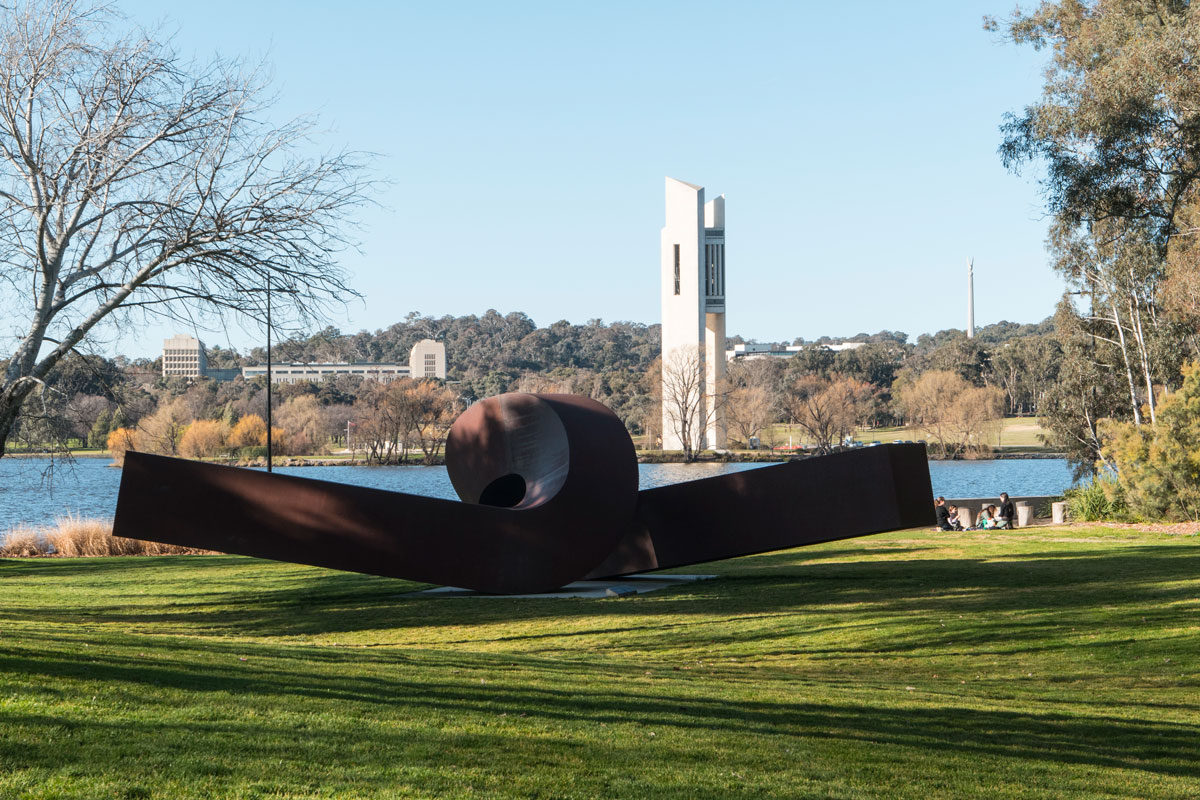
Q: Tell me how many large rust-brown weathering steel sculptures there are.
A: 1